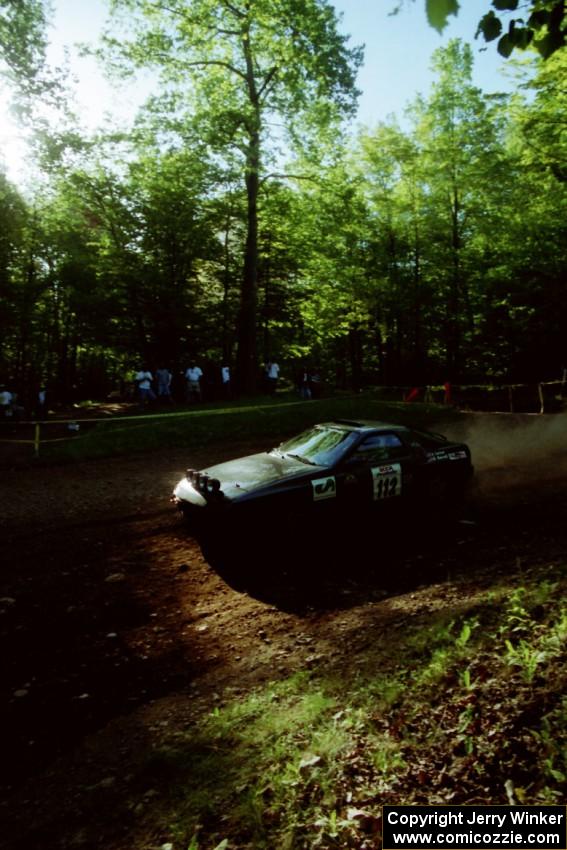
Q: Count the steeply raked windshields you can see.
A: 1